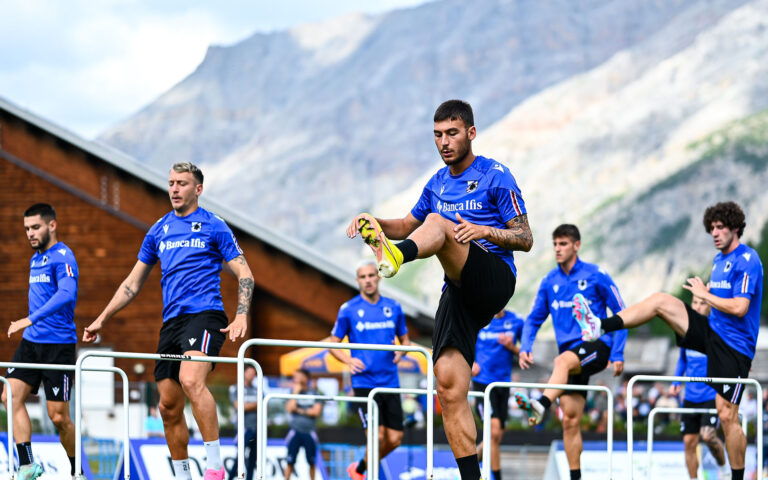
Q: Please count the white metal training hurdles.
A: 9